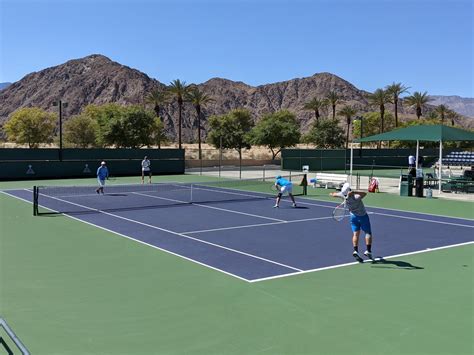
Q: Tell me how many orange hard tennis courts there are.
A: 0